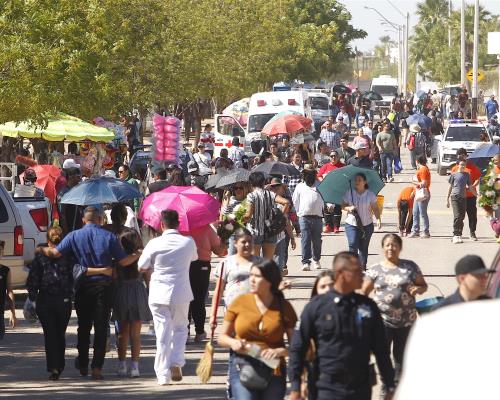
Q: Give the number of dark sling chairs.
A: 0